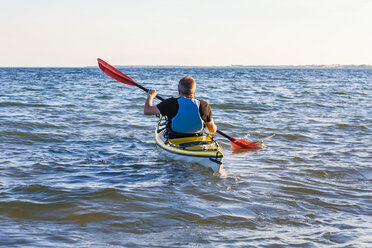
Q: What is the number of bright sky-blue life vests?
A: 1